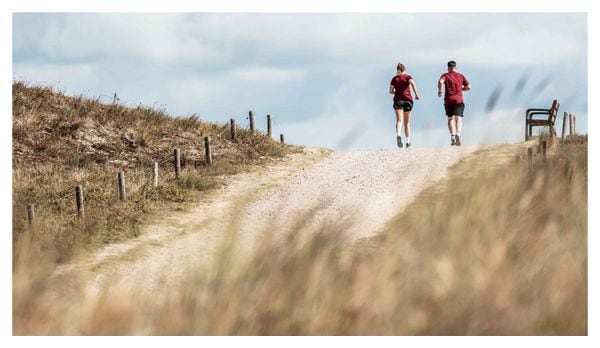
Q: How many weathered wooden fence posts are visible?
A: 15